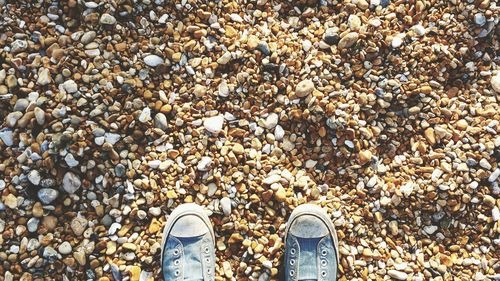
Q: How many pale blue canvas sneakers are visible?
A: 2